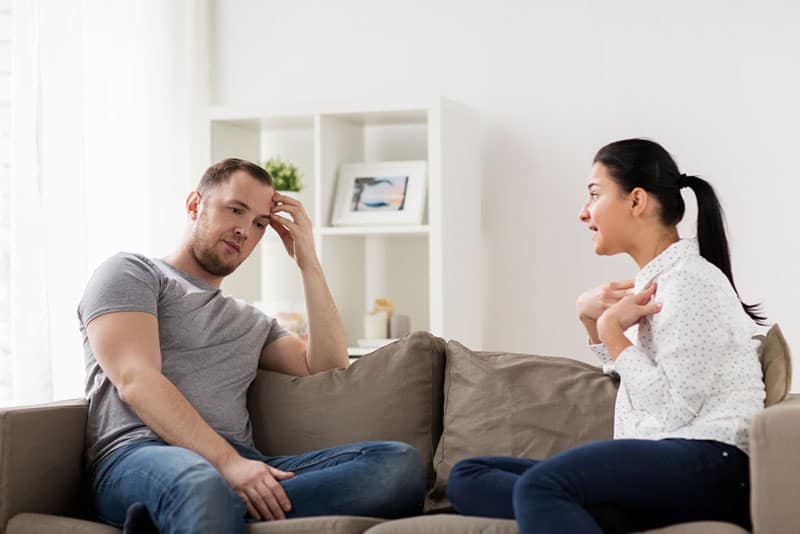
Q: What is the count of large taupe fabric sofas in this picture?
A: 1